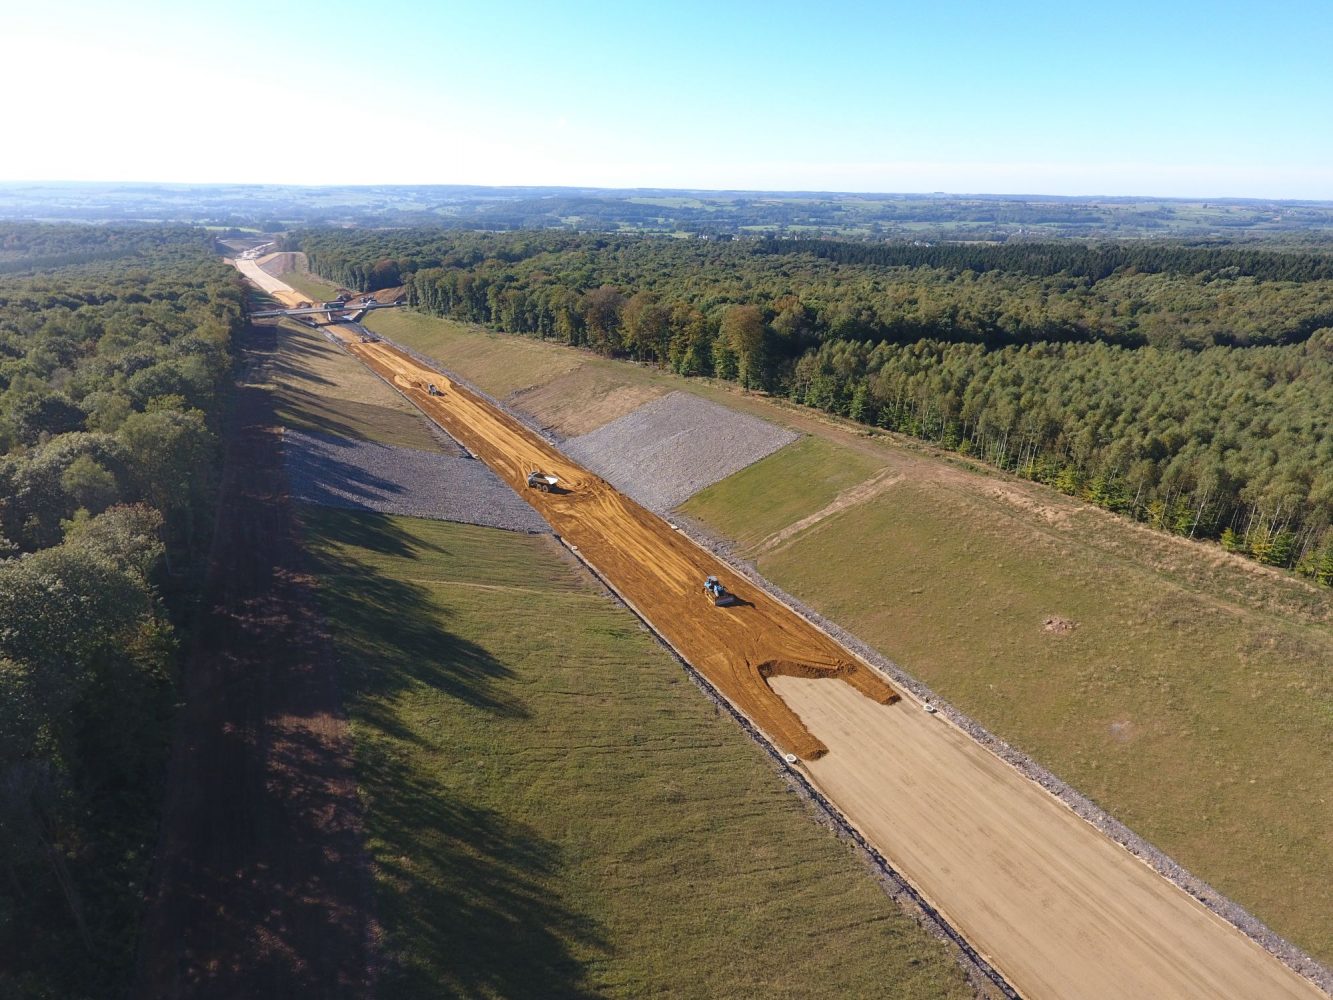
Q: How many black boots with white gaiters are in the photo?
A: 0